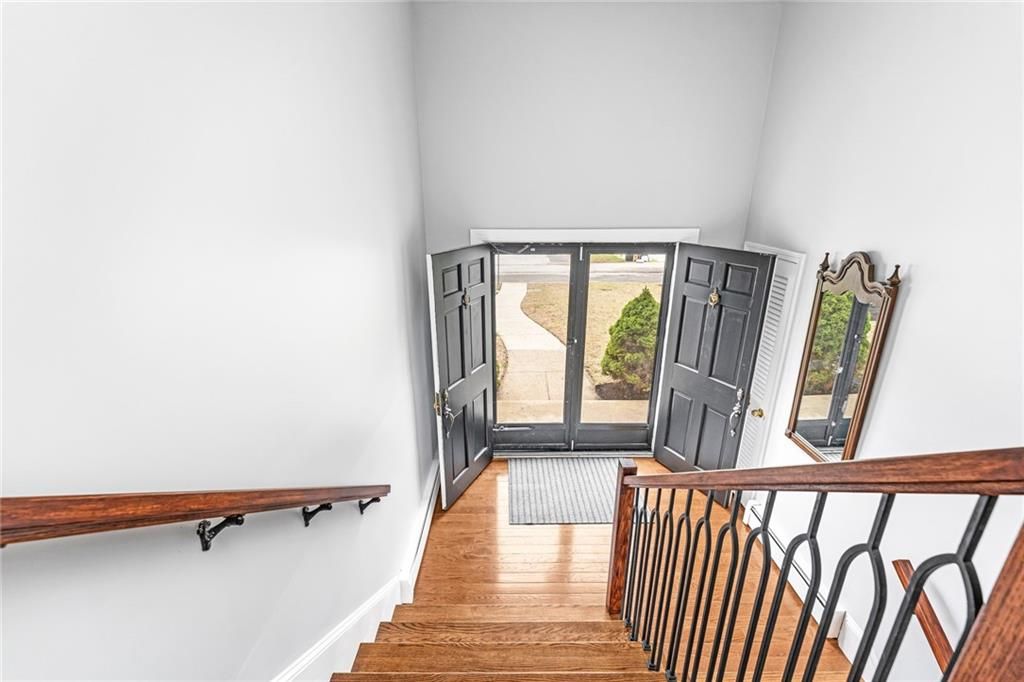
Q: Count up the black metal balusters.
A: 11